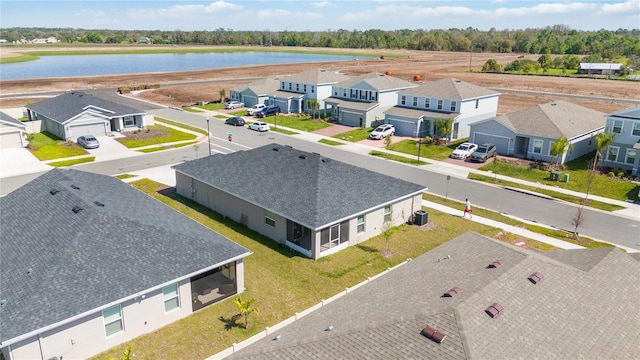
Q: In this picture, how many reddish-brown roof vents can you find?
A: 5